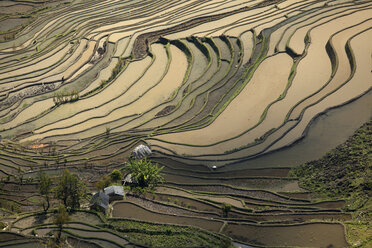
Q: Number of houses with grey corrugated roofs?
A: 2